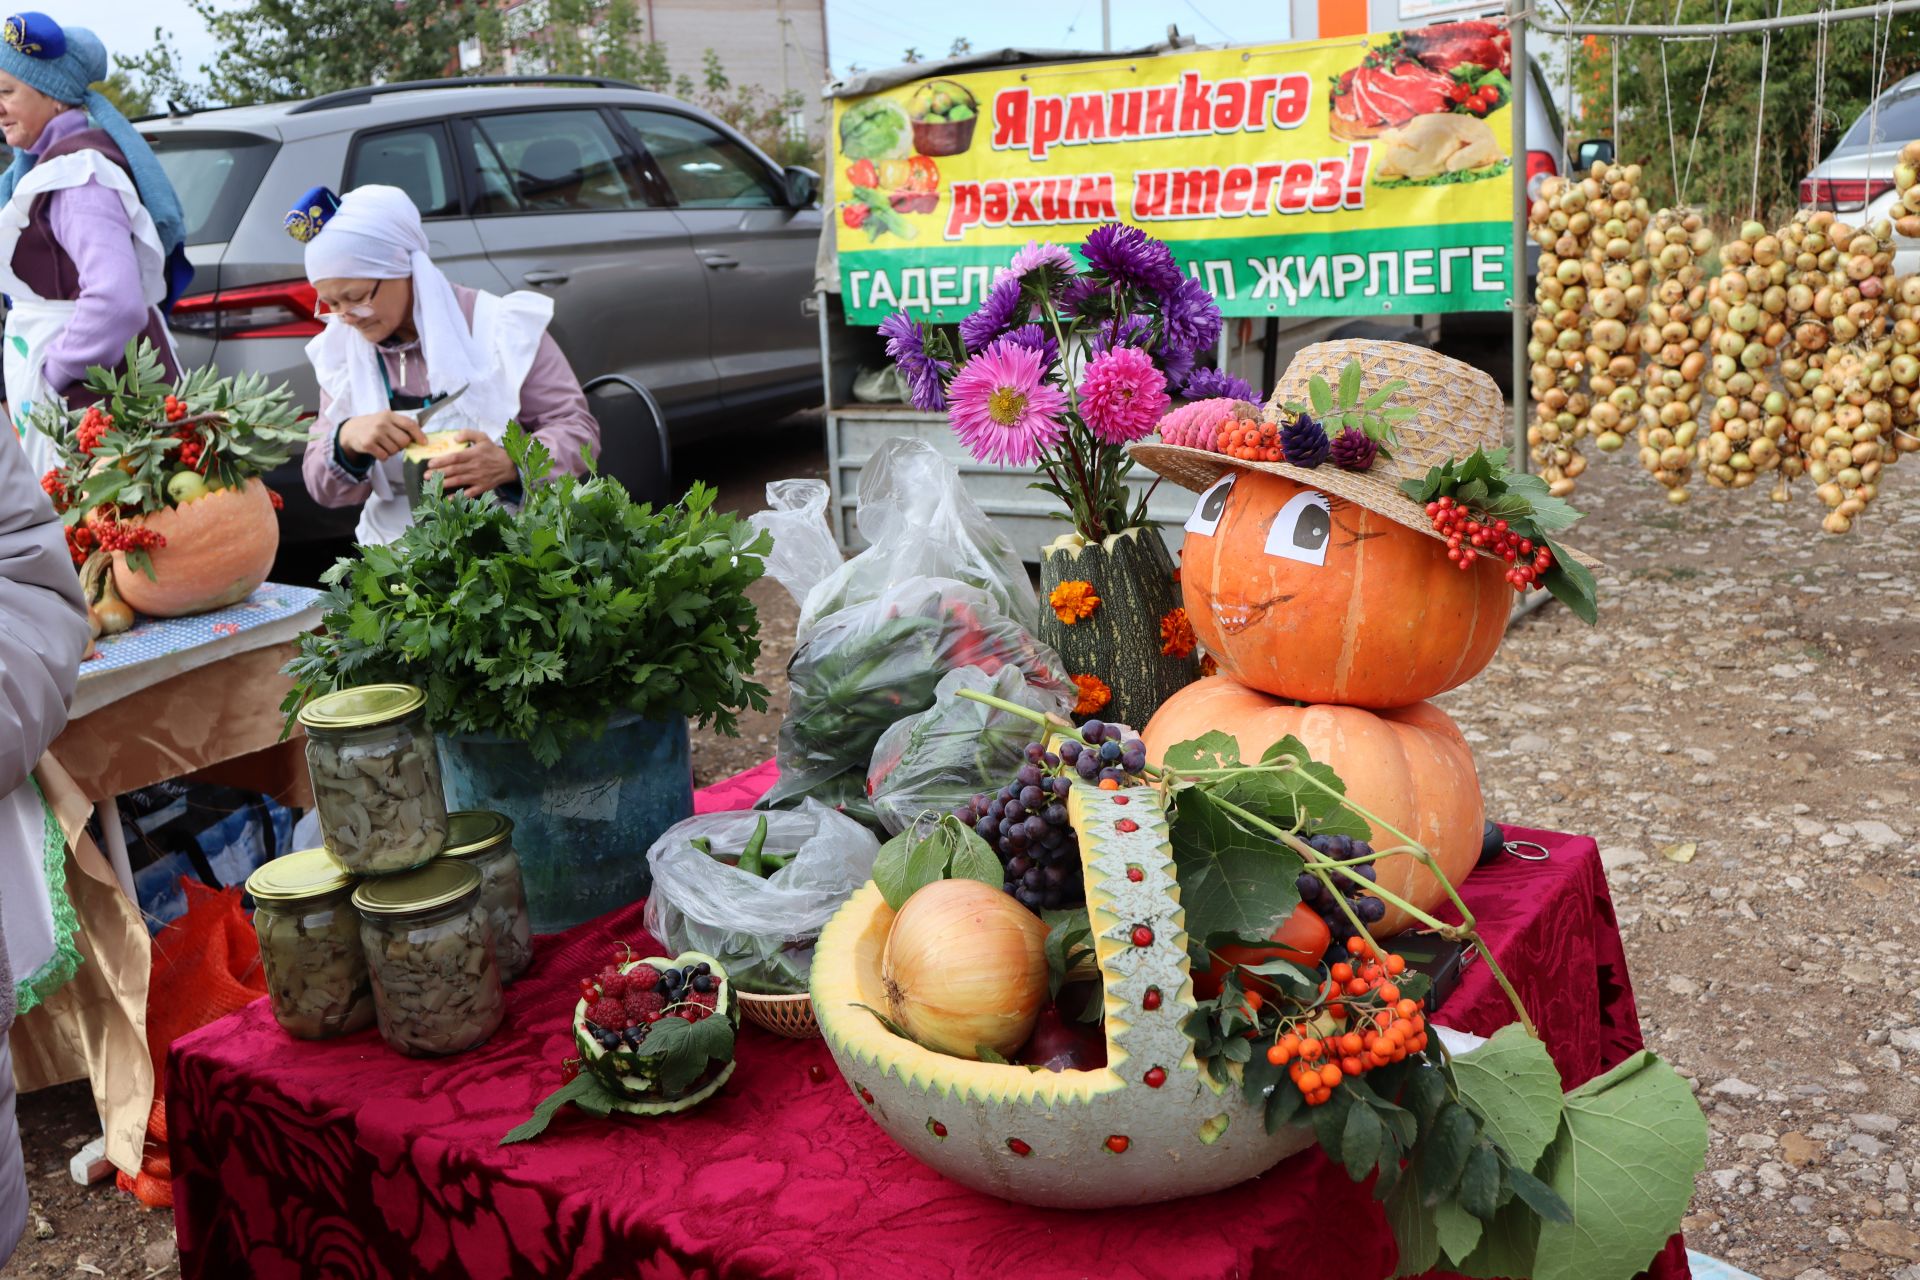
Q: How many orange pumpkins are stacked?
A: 2